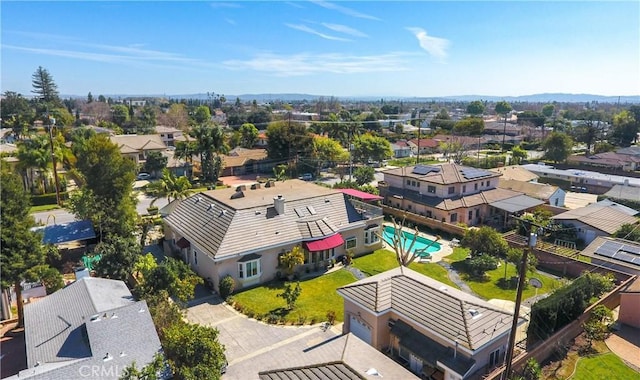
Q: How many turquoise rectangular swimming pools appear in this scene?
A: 1